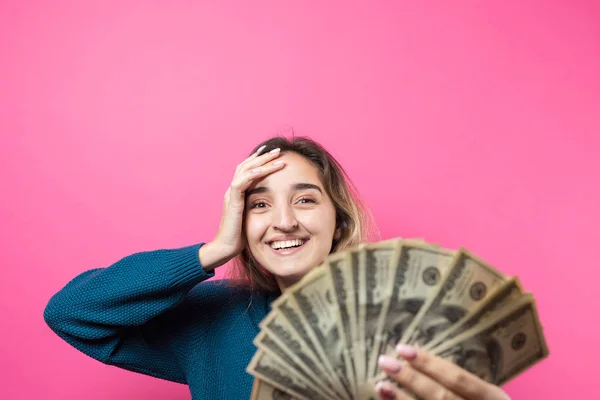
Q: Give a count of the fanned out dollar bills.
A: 13